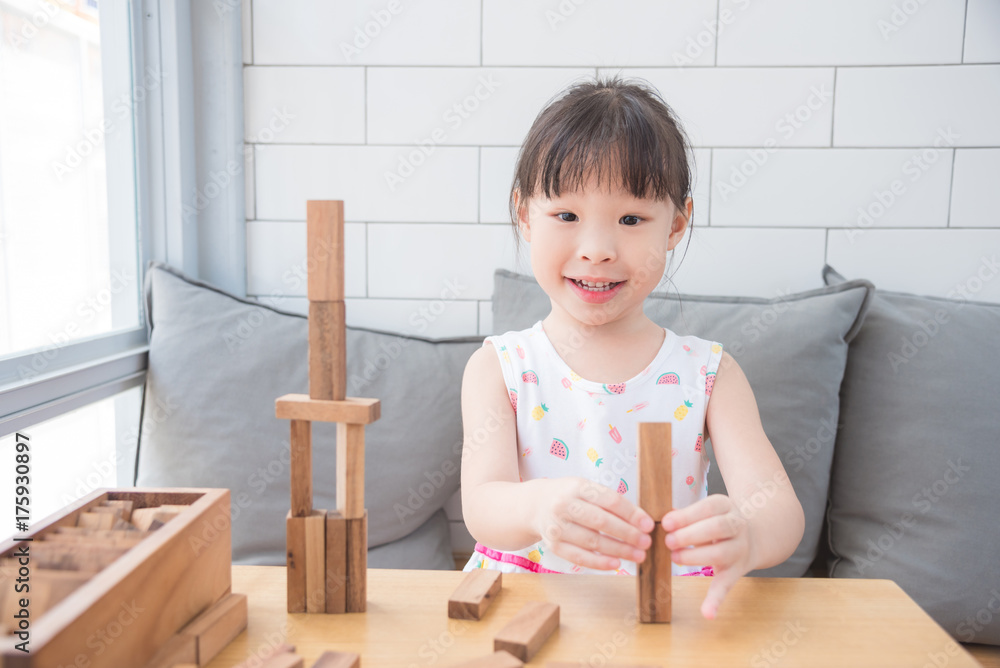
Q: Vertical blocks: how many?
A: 10